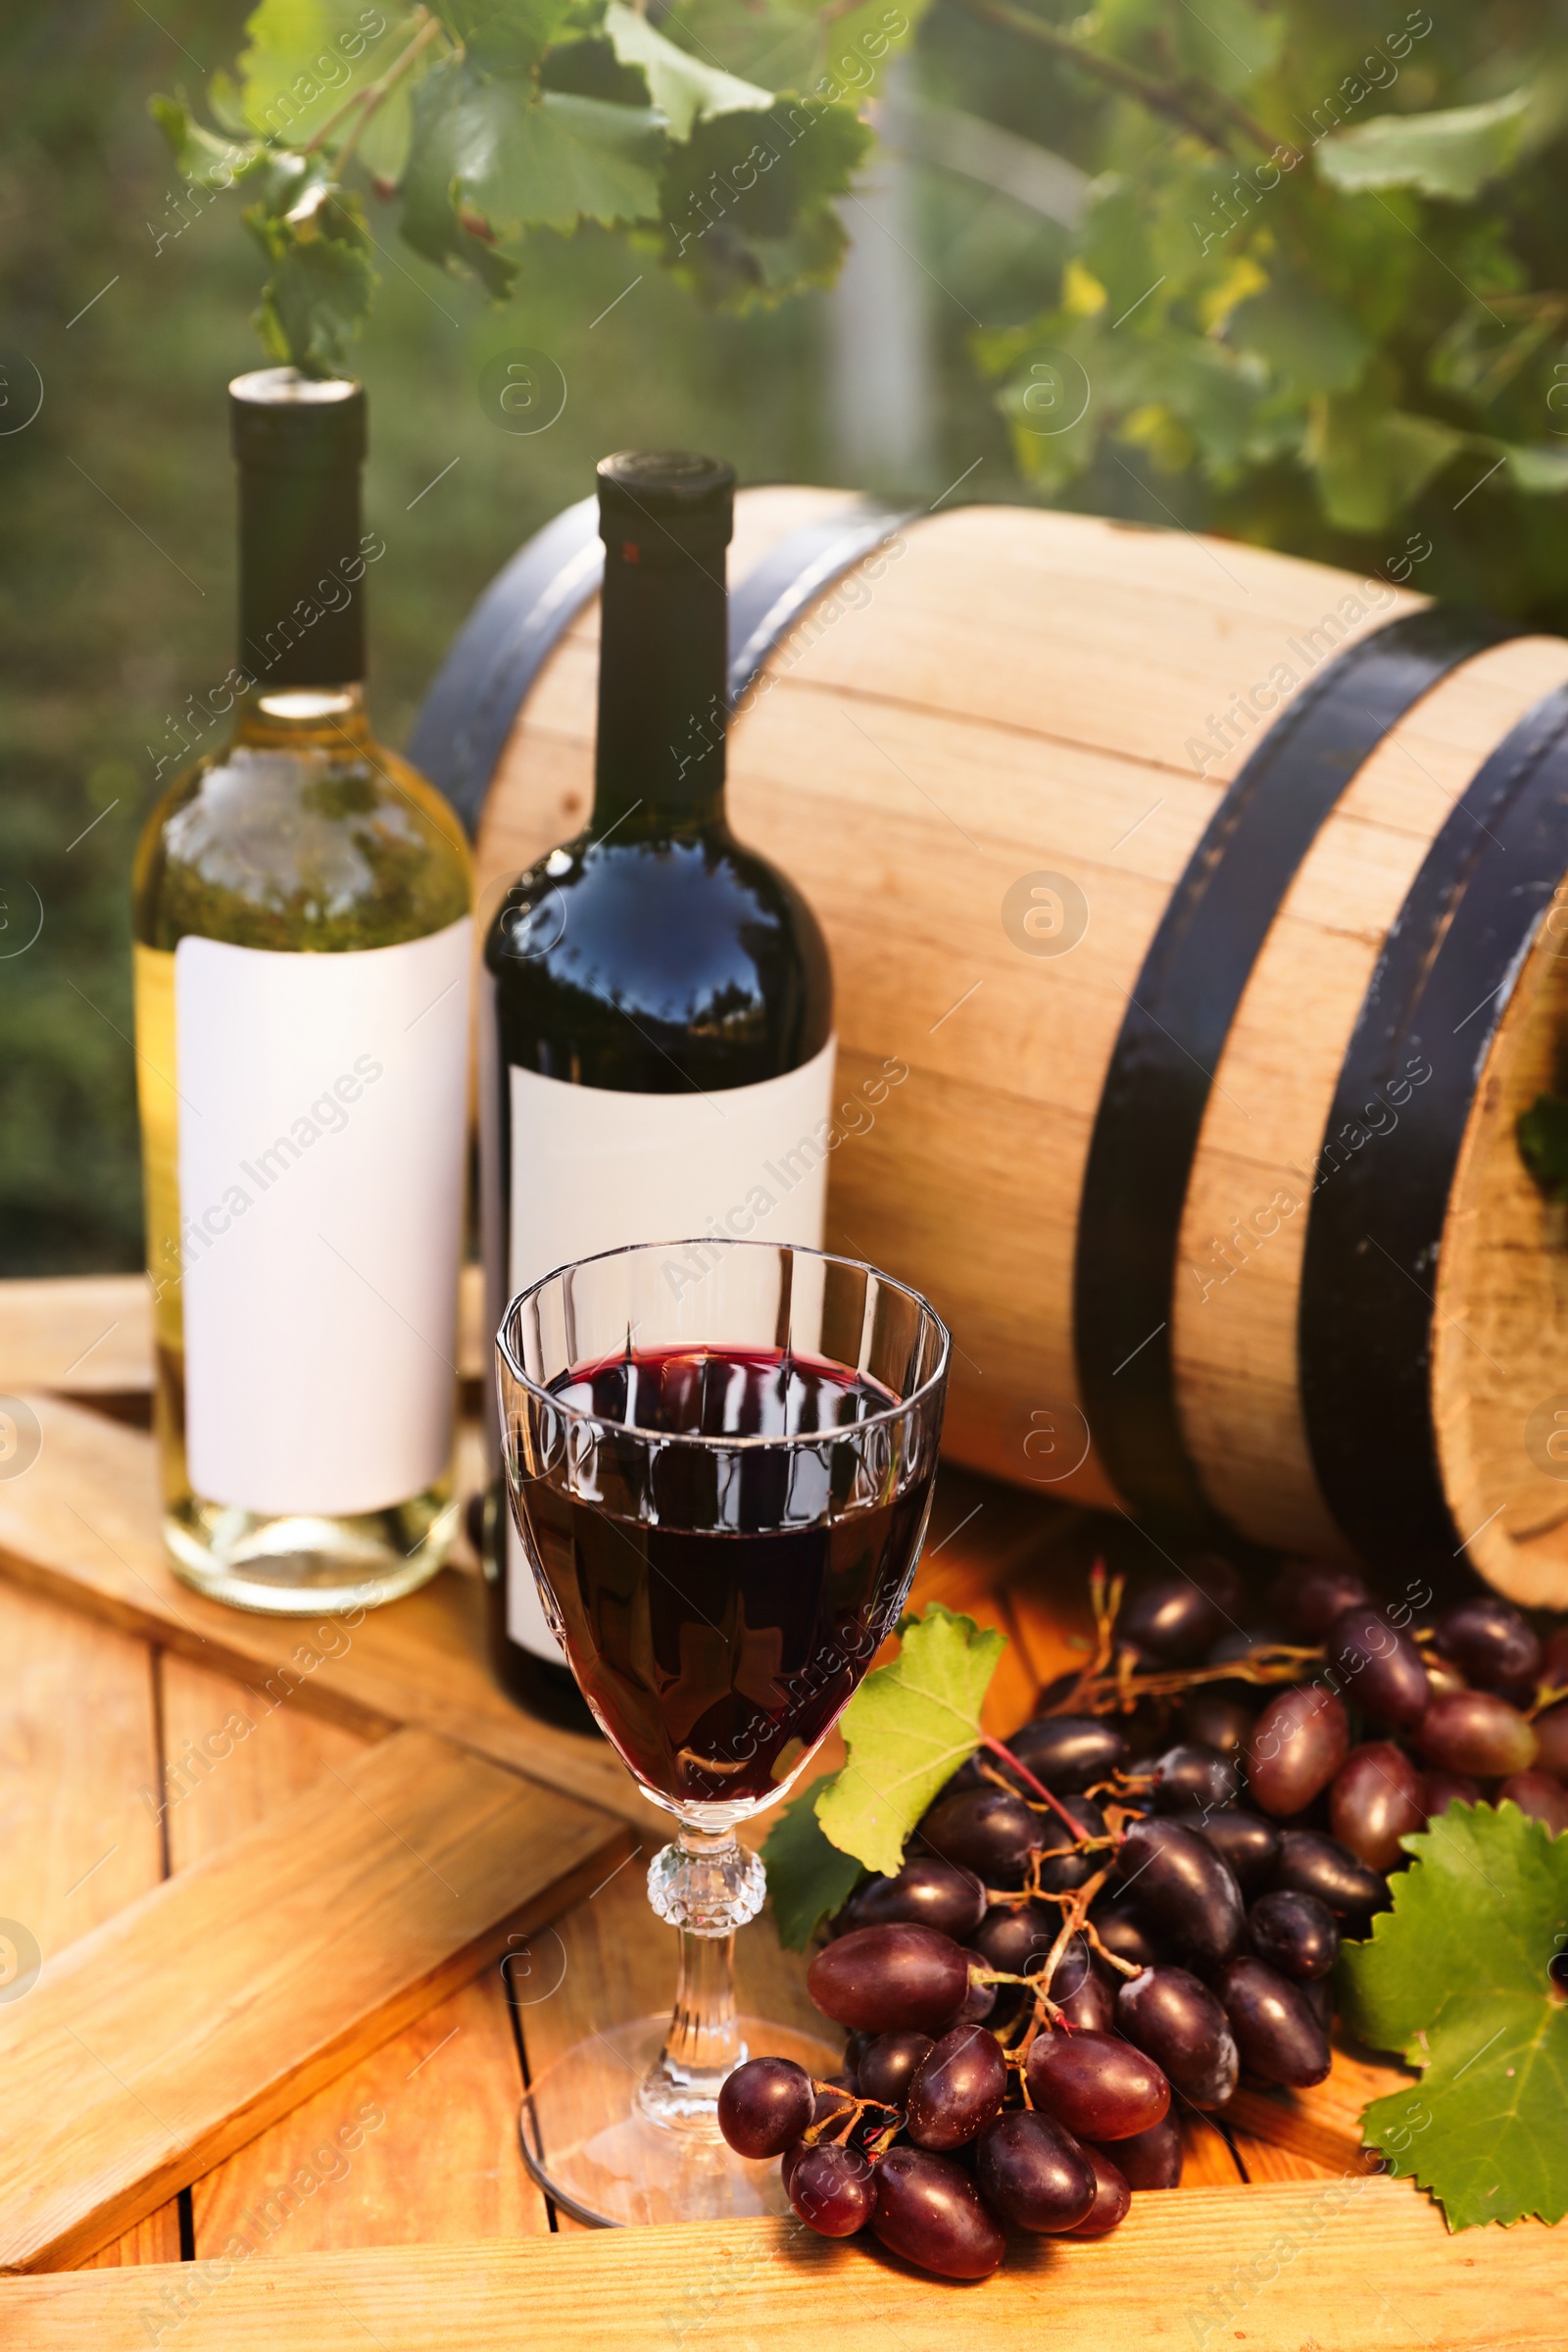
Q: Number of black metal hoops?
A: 4